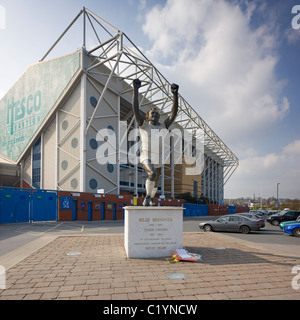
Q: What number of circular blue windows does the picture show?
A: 9